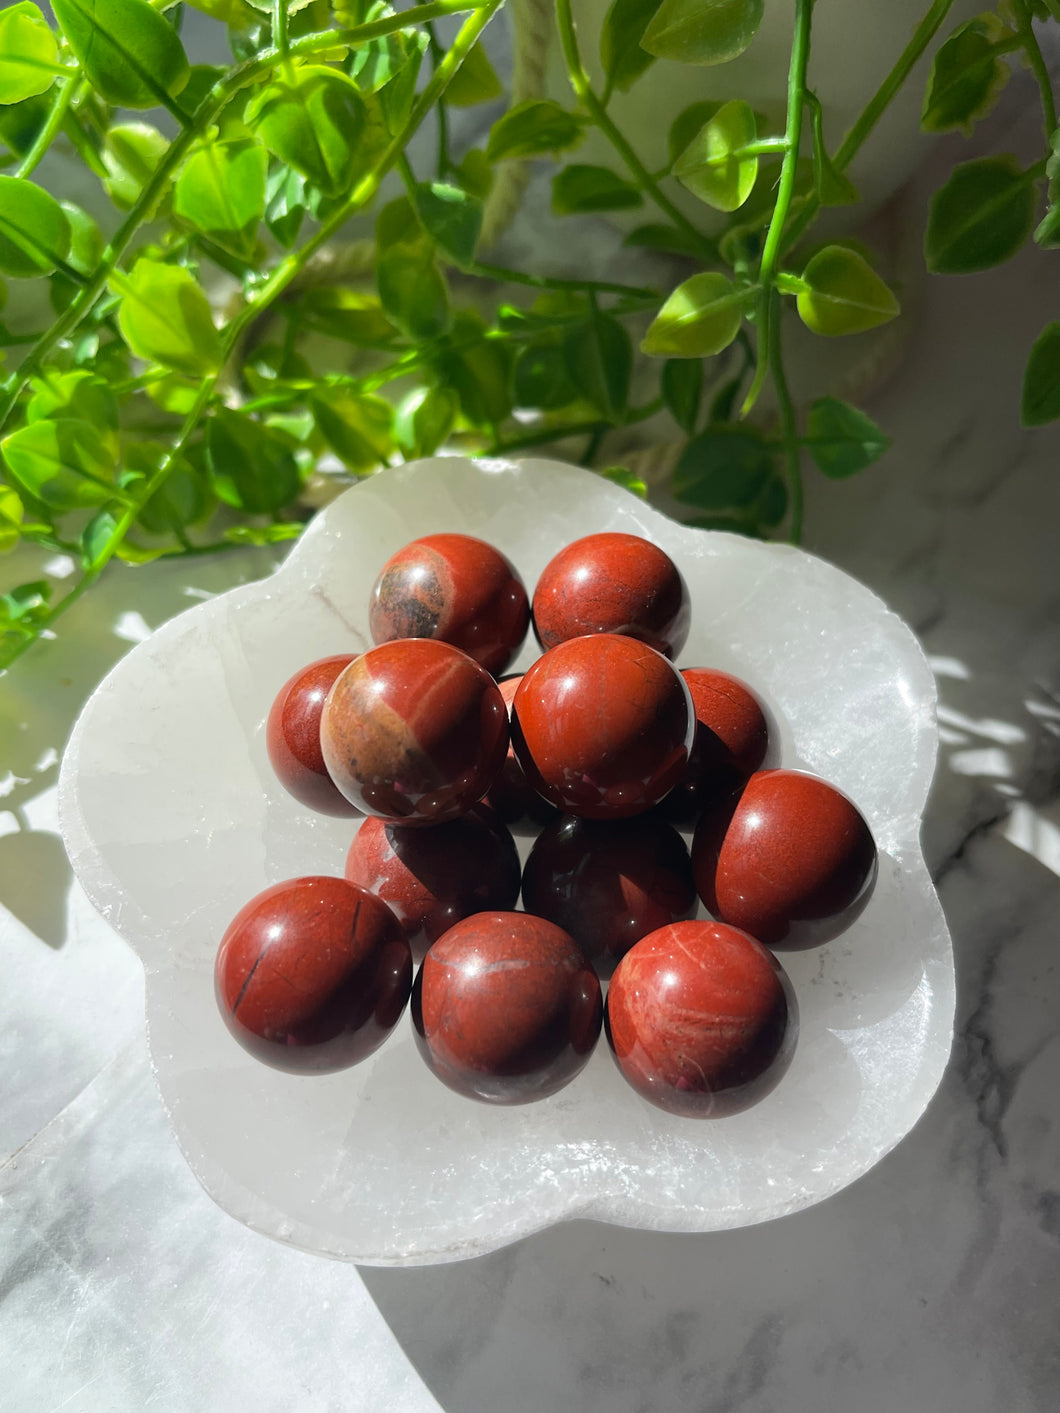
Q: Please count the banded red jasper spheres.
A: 13